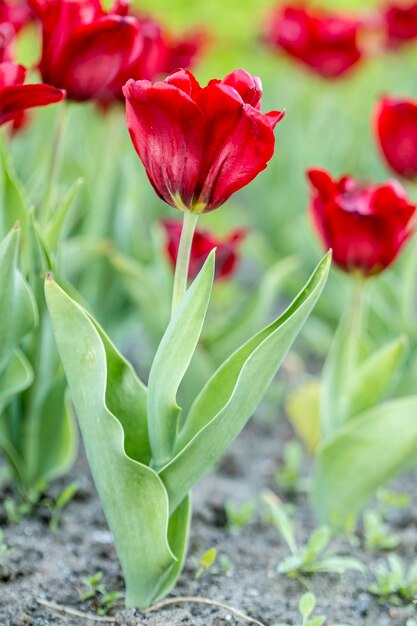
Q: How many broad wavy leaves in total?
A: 3